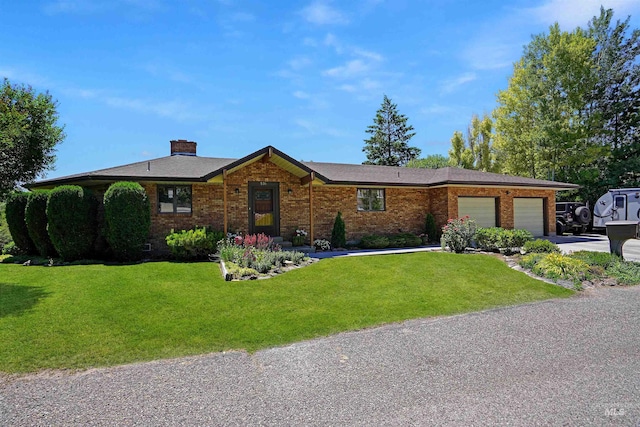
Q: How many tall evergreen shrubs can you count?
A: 4